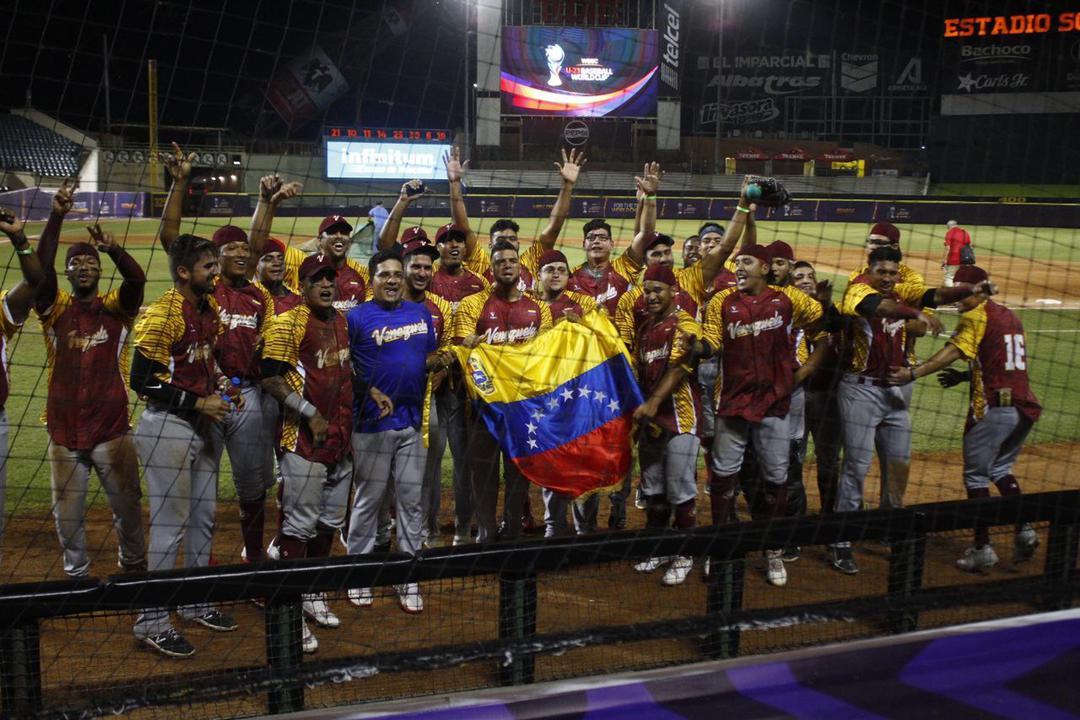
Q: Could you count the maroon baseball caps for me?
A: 15